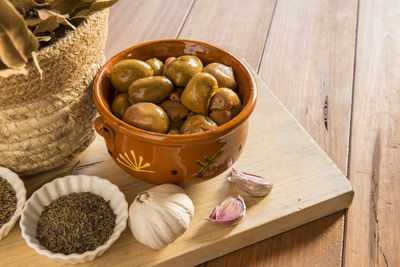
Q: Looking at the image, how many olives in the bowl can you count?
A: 11